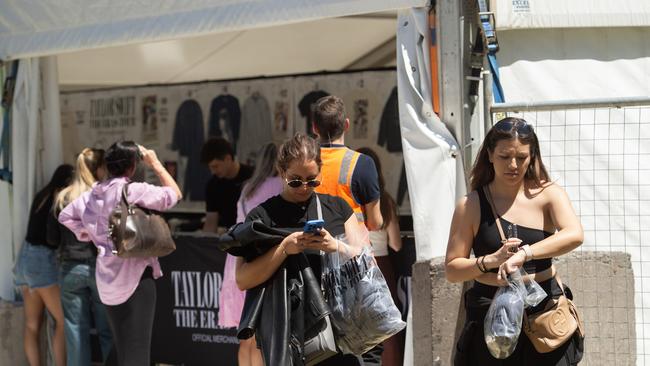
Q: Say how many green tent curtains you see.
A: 0